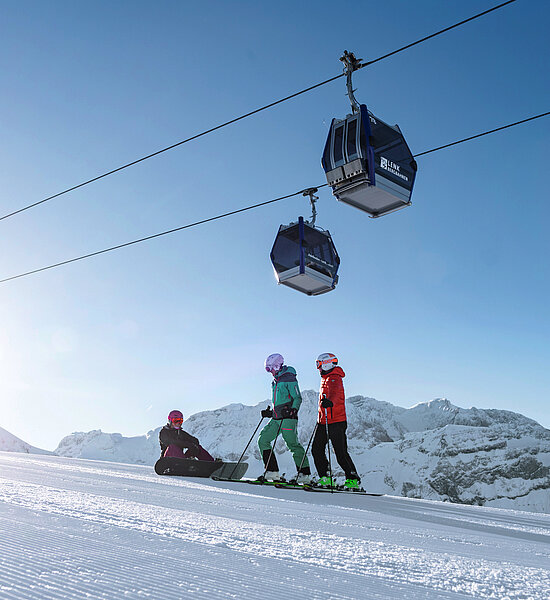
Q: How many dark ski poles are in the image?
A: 4